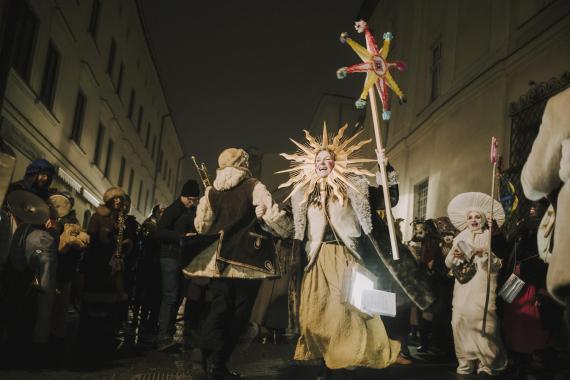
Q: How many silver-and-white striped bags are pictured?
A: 1